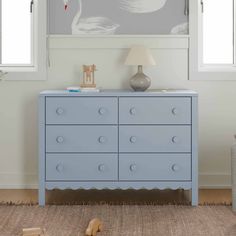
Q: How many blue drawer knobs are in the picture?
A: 12